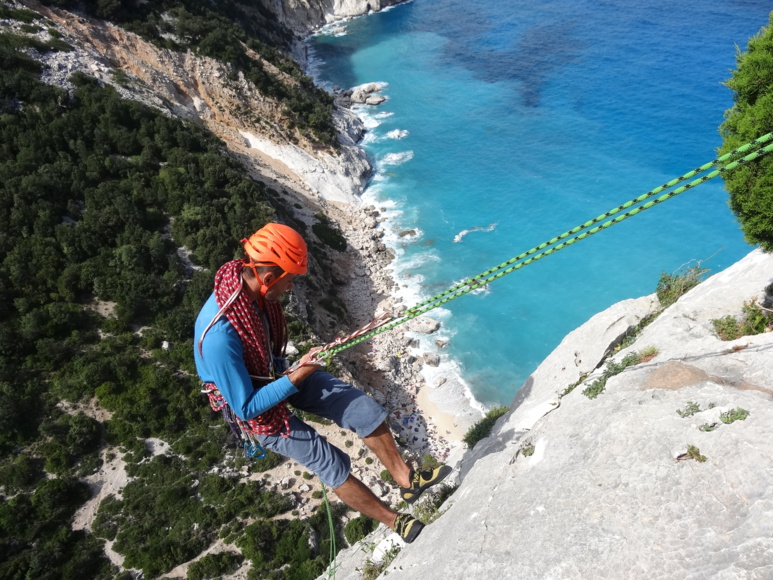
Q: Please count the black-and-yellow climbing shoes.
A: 2